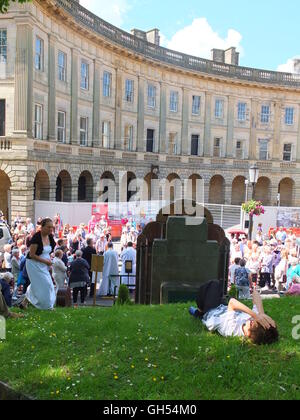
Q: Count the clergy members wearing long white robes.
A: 2